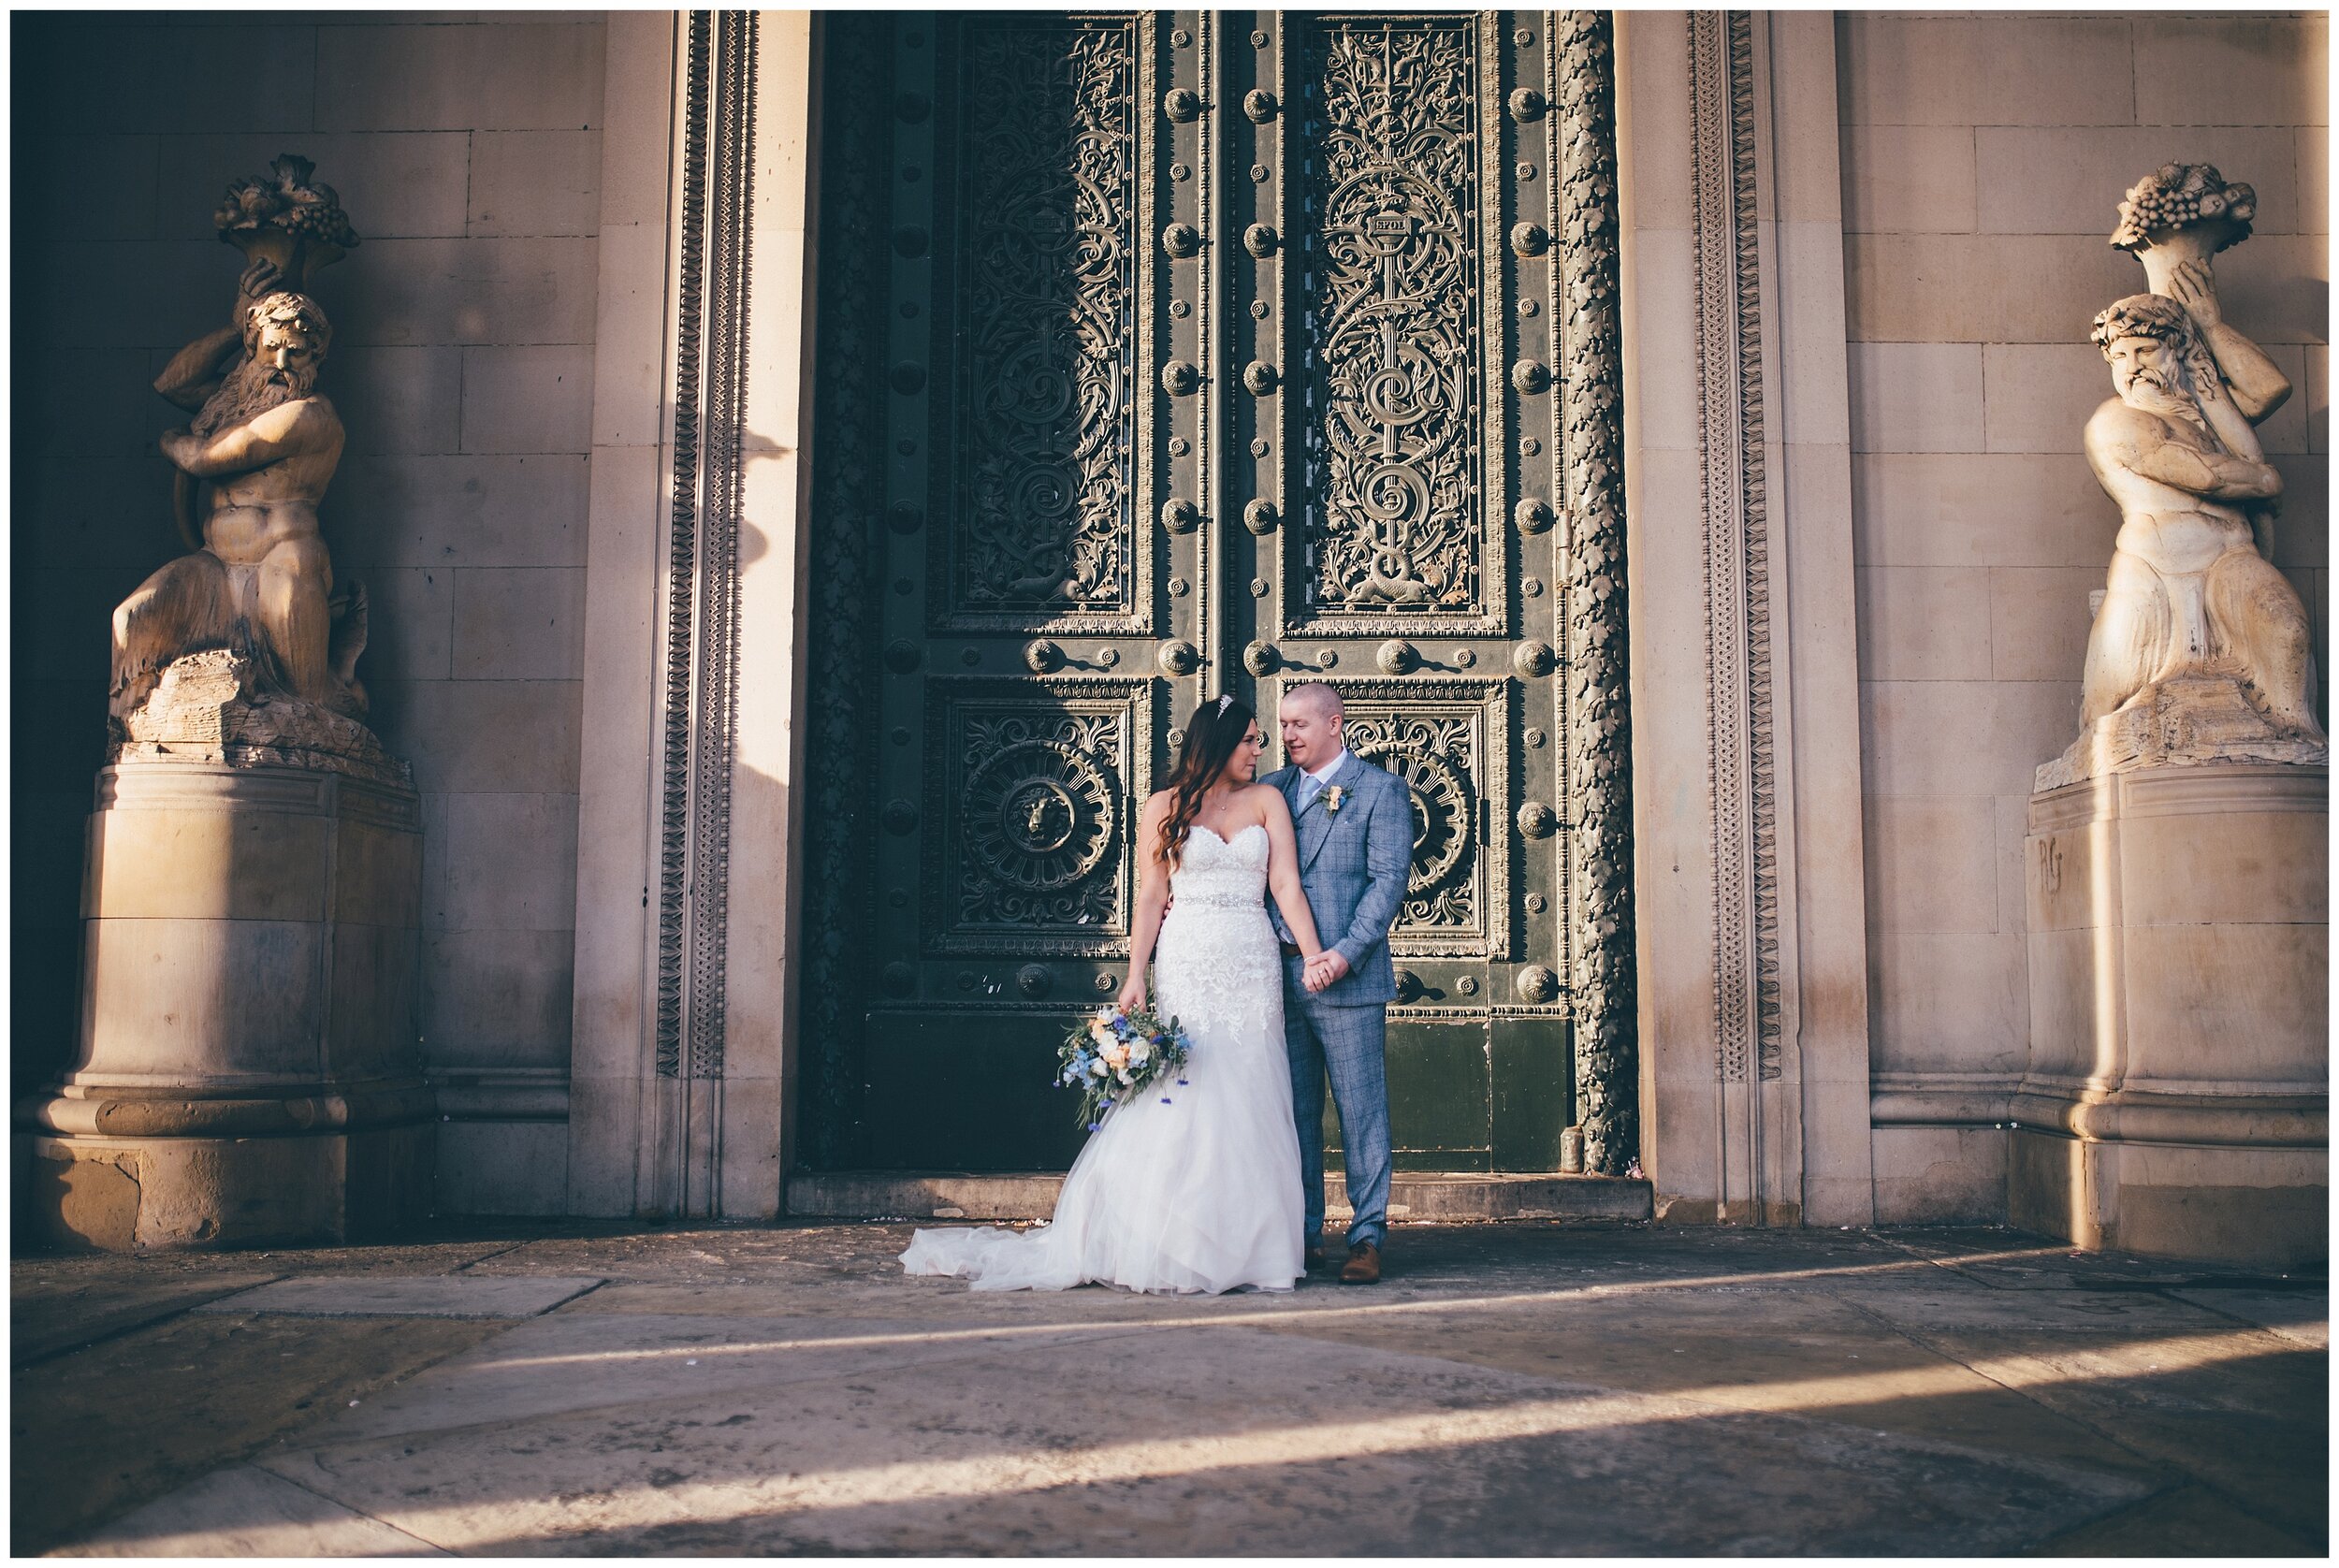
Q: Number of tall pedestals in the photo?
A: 2